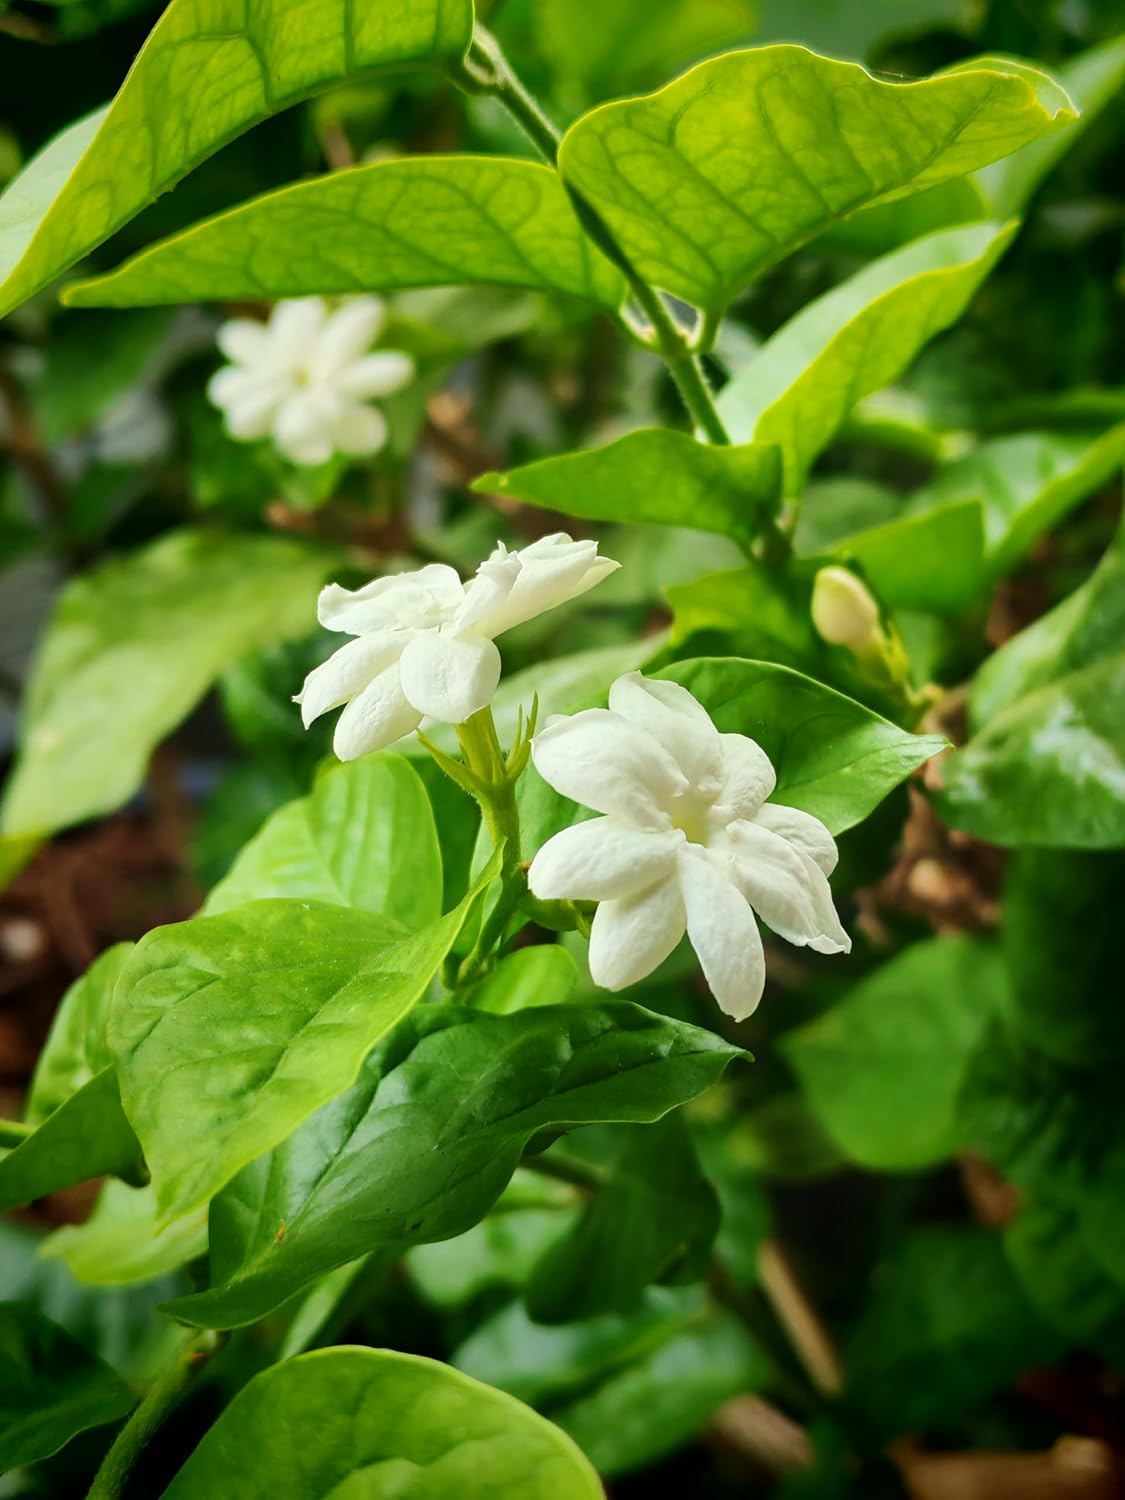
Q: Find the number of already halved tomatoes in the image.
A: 0